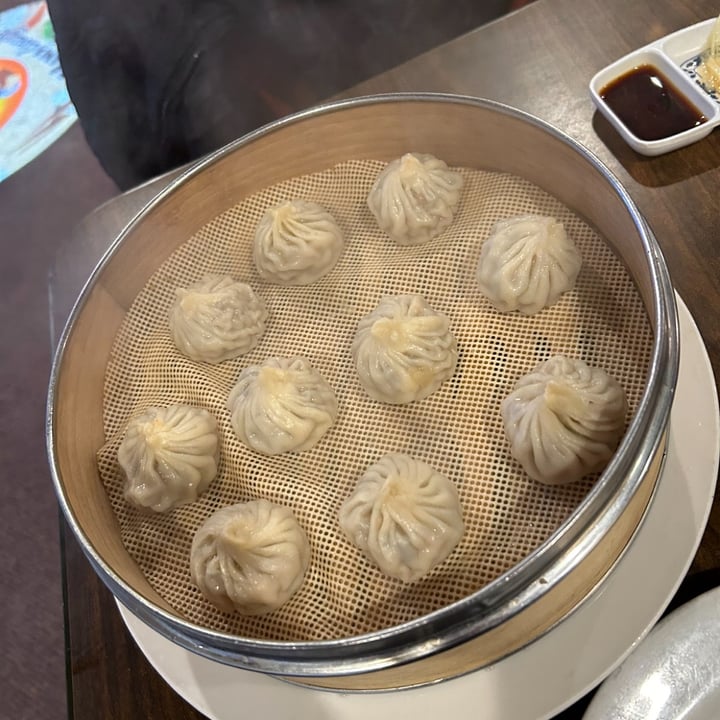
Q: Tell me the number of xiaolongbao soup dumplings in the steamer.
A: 10